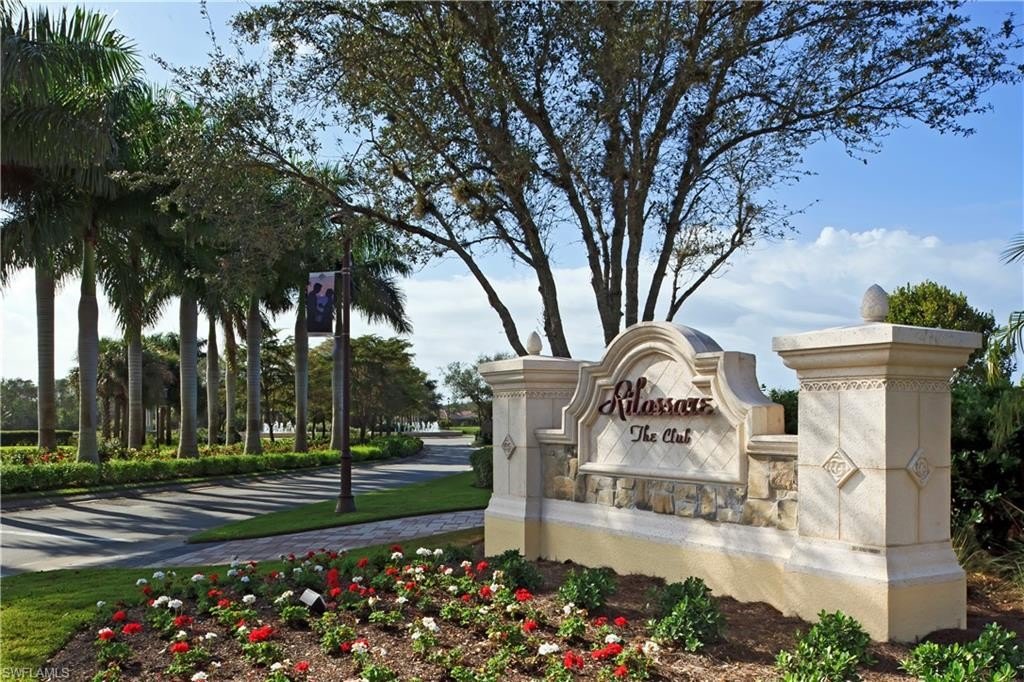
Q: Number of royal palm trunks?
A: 9